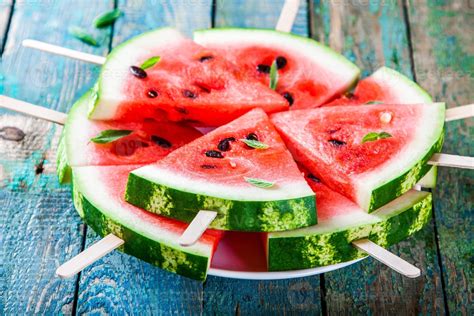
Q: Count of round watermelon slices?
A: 0